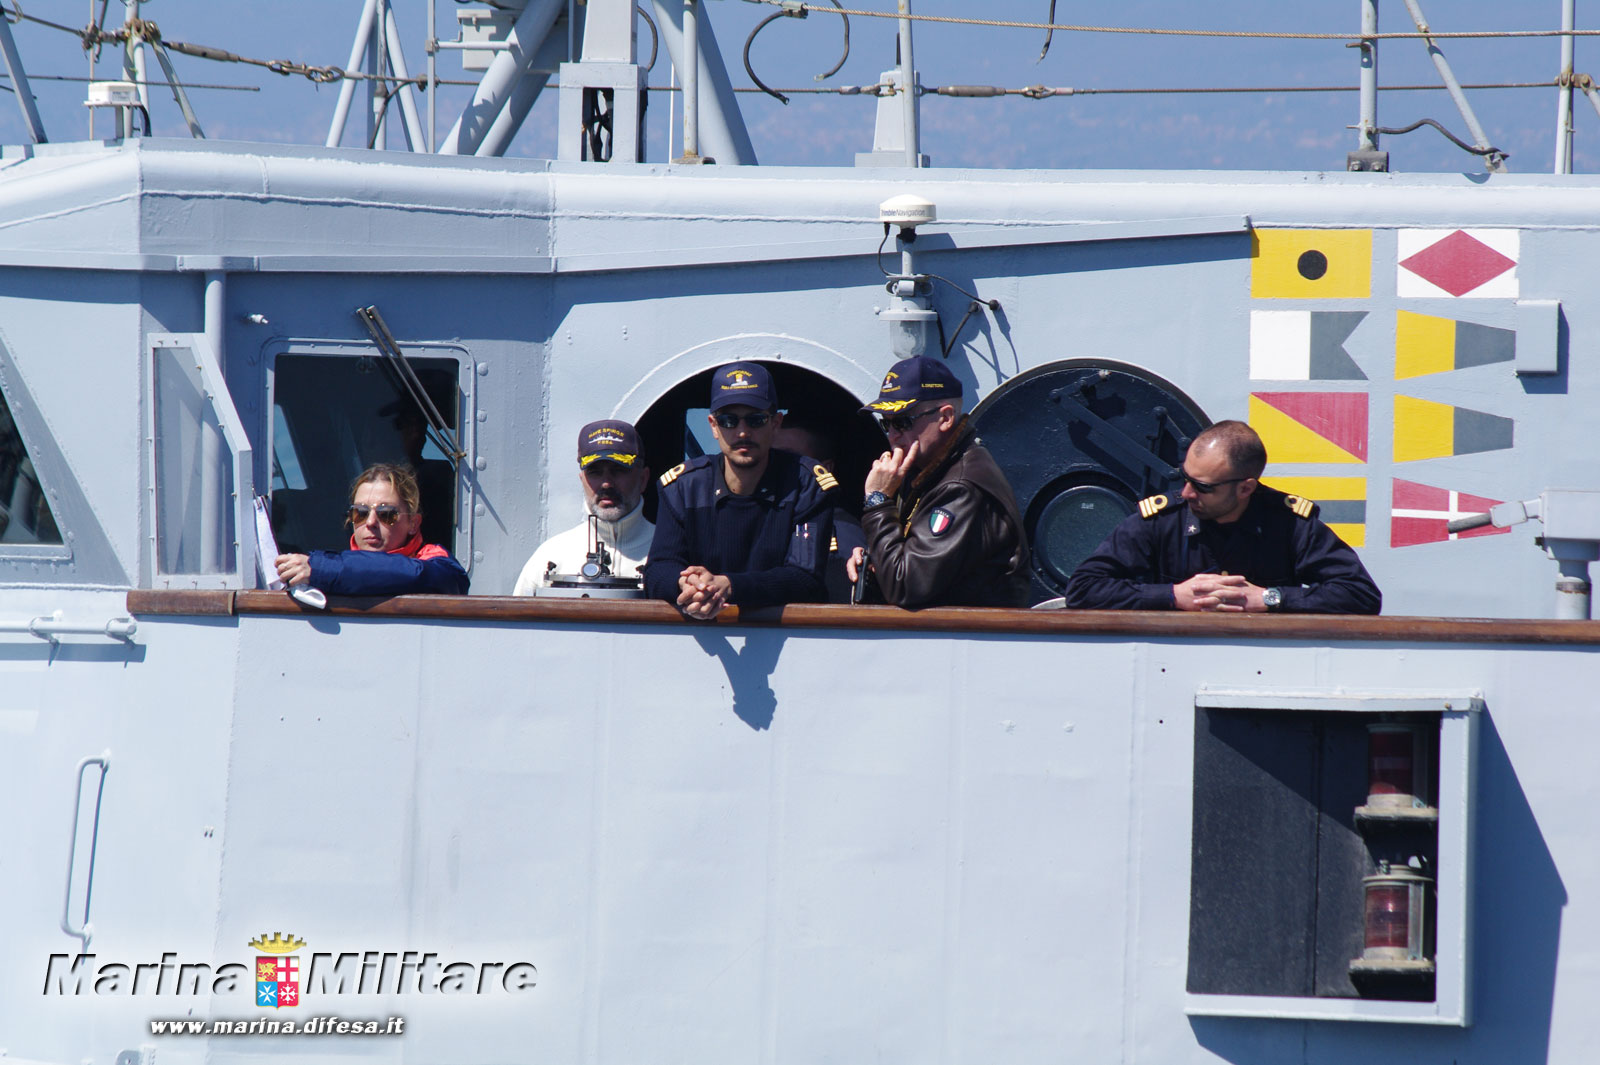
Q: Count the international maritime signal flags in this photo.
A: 8